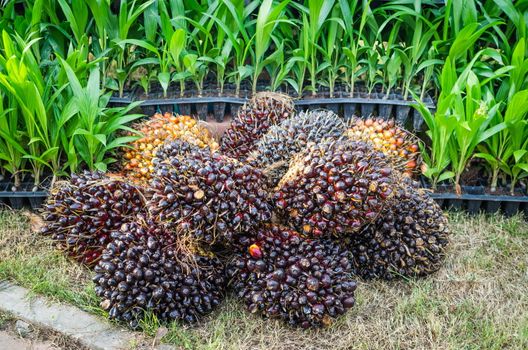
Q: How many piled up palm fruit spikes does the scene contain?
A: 10